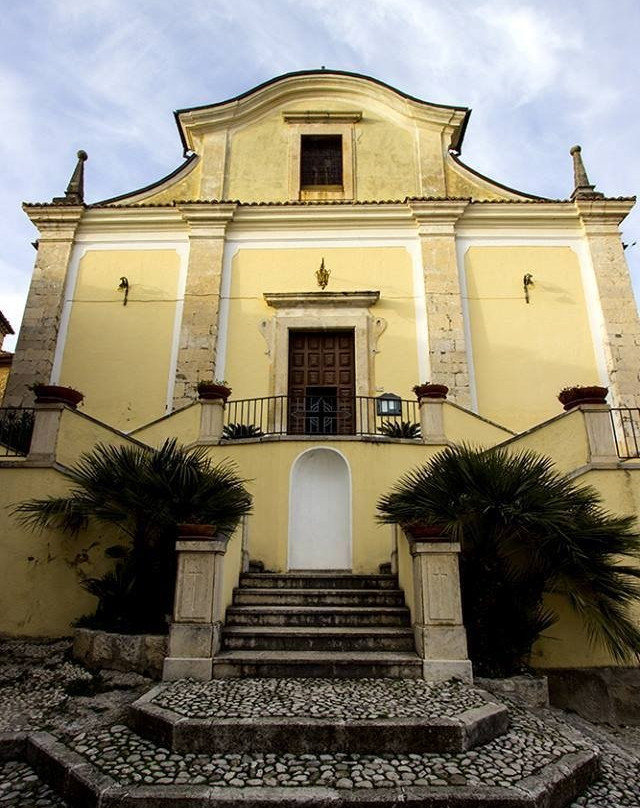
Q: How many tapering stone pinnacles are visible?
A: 2